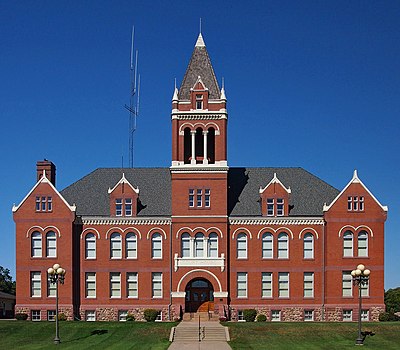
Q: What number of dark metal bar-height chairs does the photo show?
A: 0